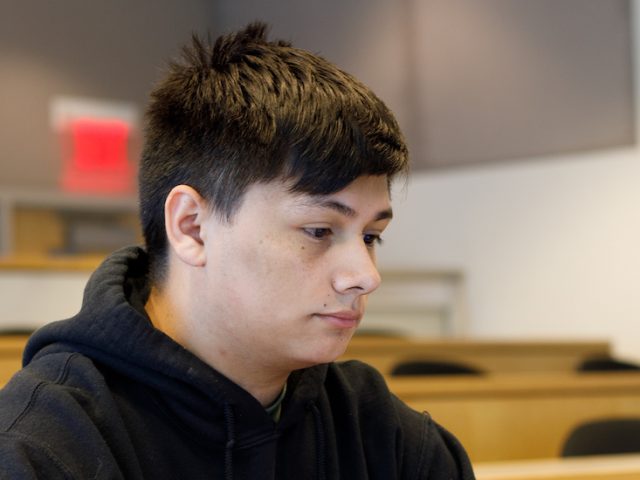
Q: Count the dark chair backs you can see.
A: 3